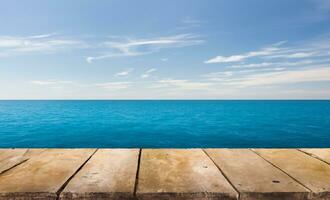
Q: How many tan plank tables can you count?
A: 1